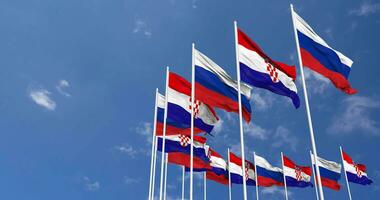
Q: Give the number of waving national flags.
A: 14